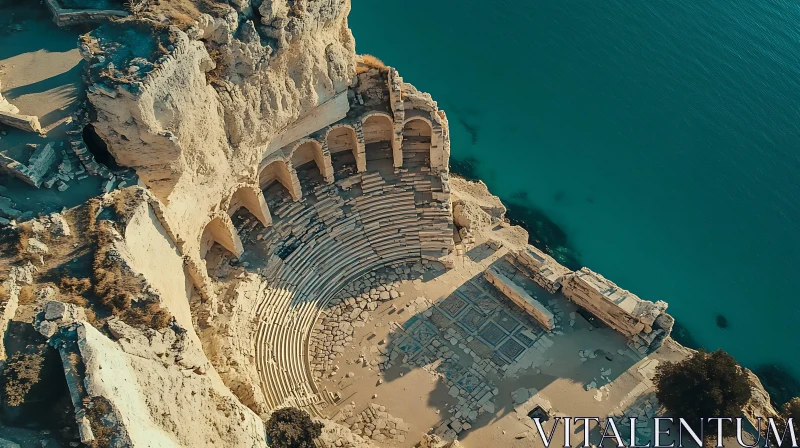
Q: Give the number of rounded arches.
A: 7